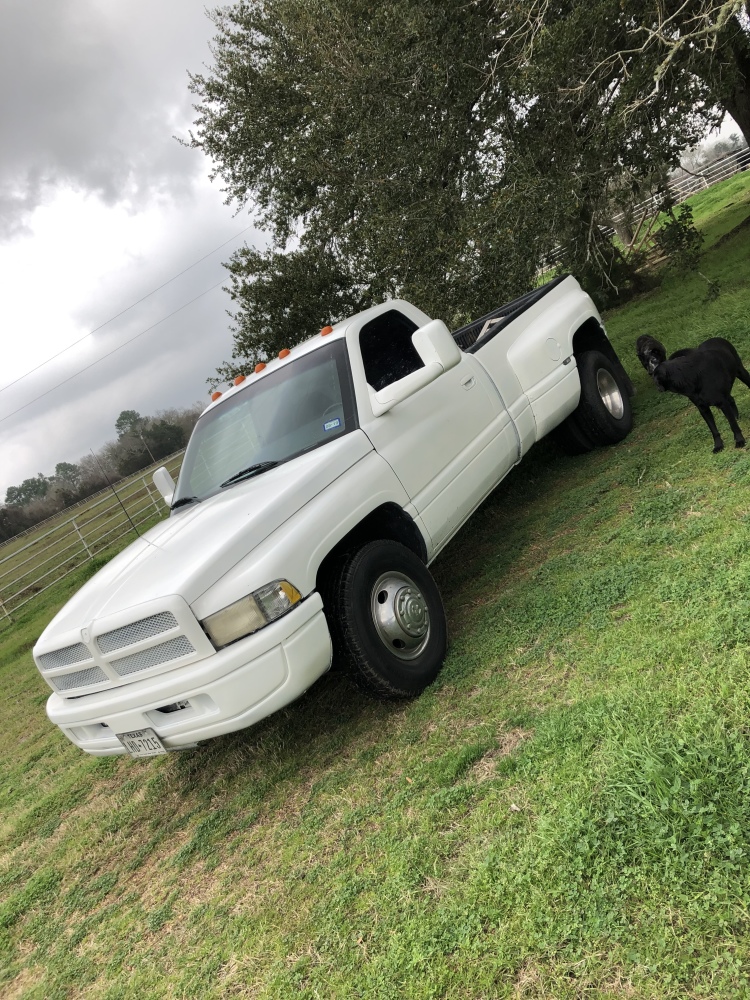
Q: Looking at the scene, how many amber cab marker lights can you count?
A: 5